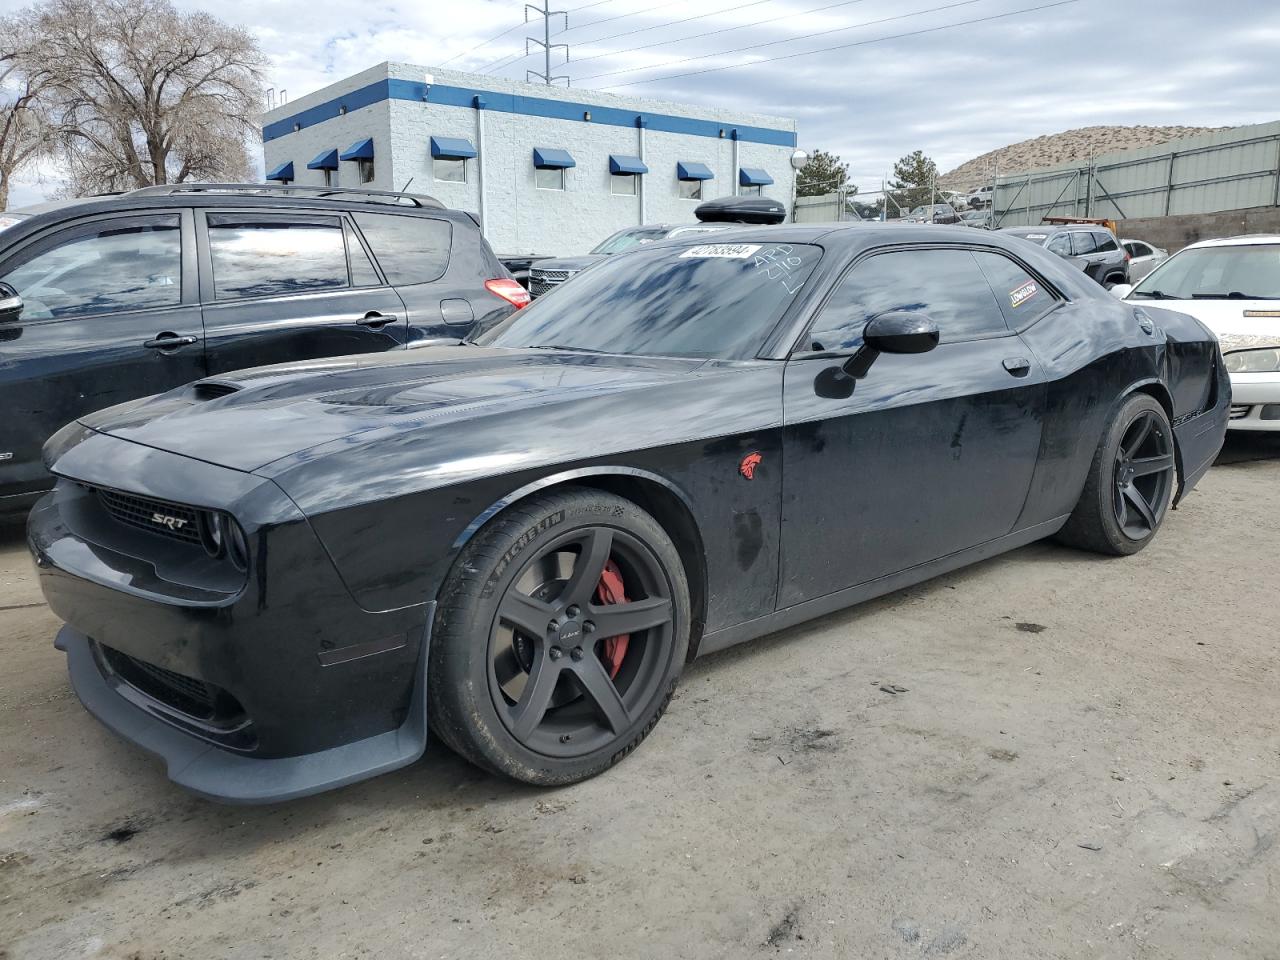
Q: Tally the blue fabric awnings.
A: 8